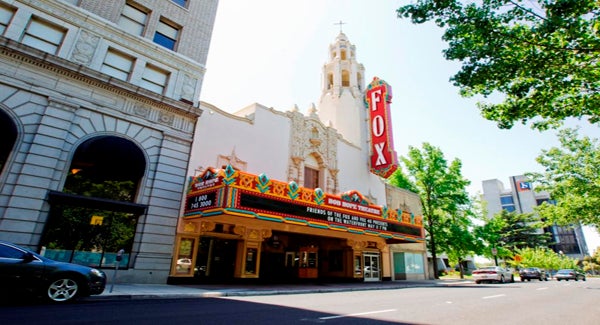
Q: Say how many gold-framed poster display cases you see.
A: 3